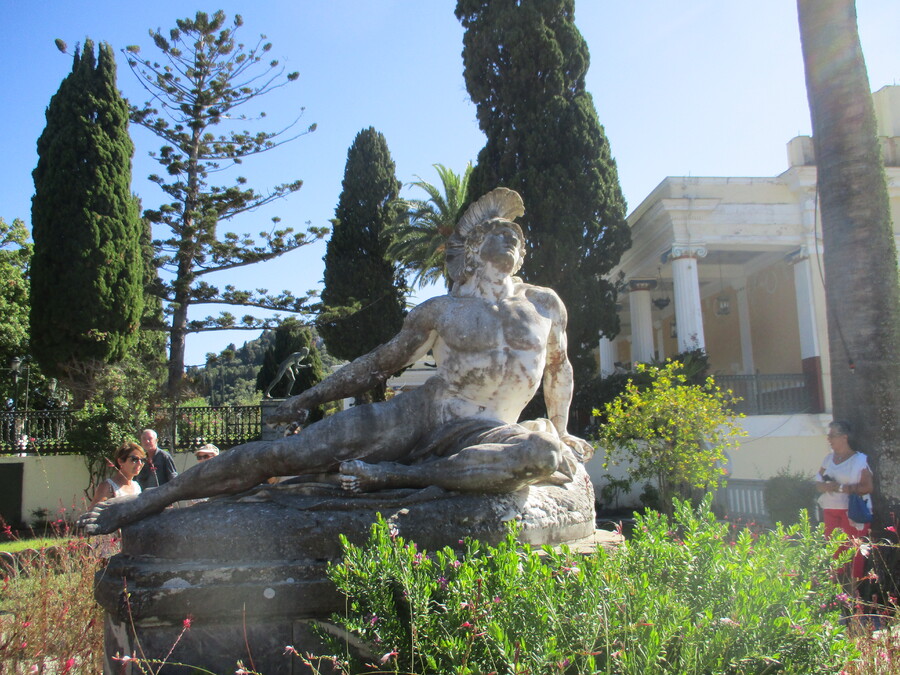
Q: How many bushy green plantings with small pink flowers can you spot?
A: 1